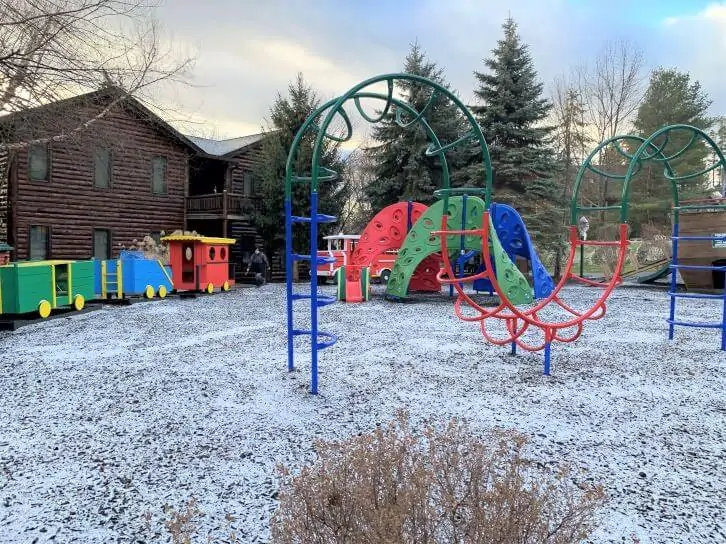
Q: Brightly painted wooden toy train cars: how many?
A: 3